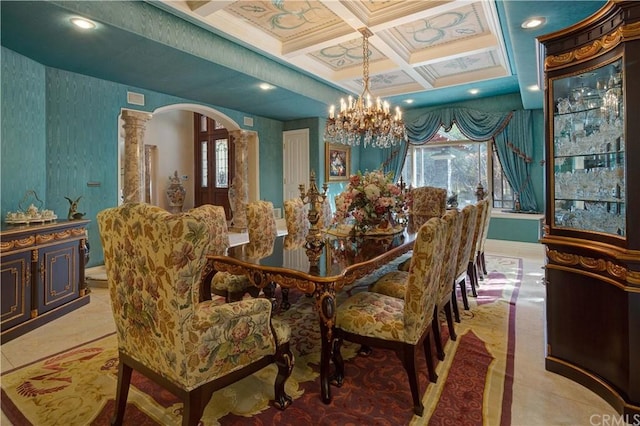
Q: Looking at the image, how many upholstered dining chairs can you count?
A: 11